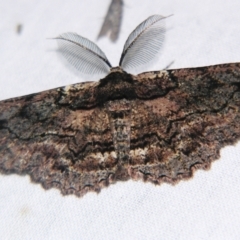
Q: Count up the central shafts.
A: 2